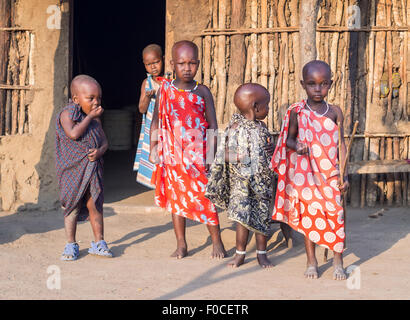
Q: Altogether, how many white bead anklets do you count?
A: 2